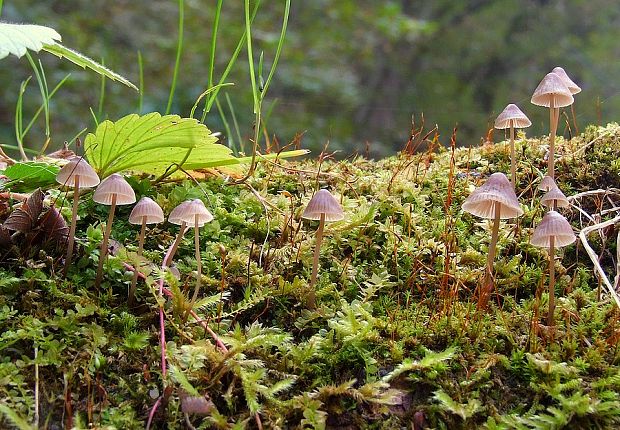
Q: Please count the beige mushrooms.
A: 13